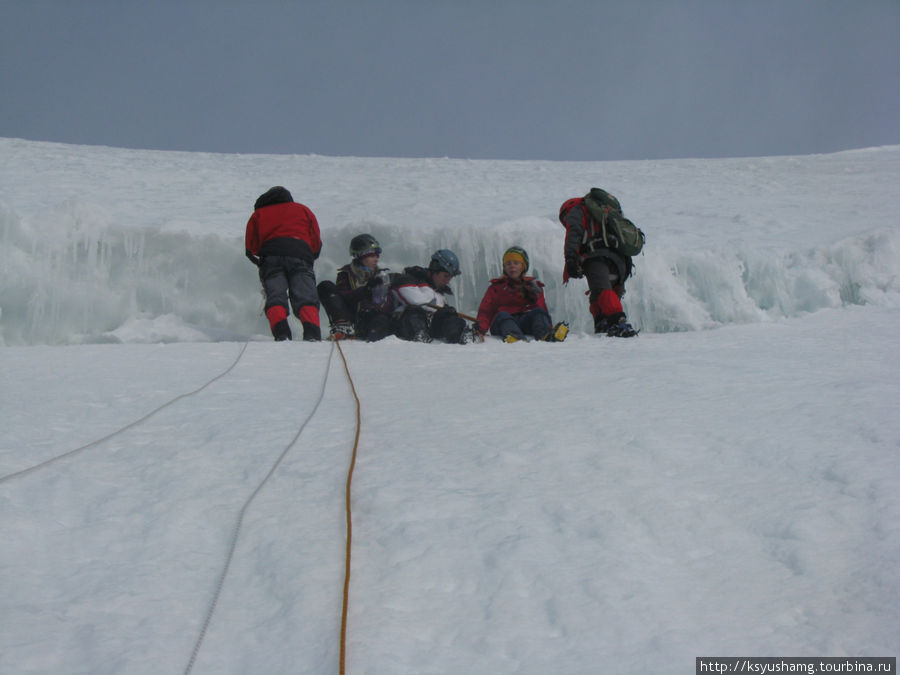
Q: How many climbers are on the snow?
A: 5